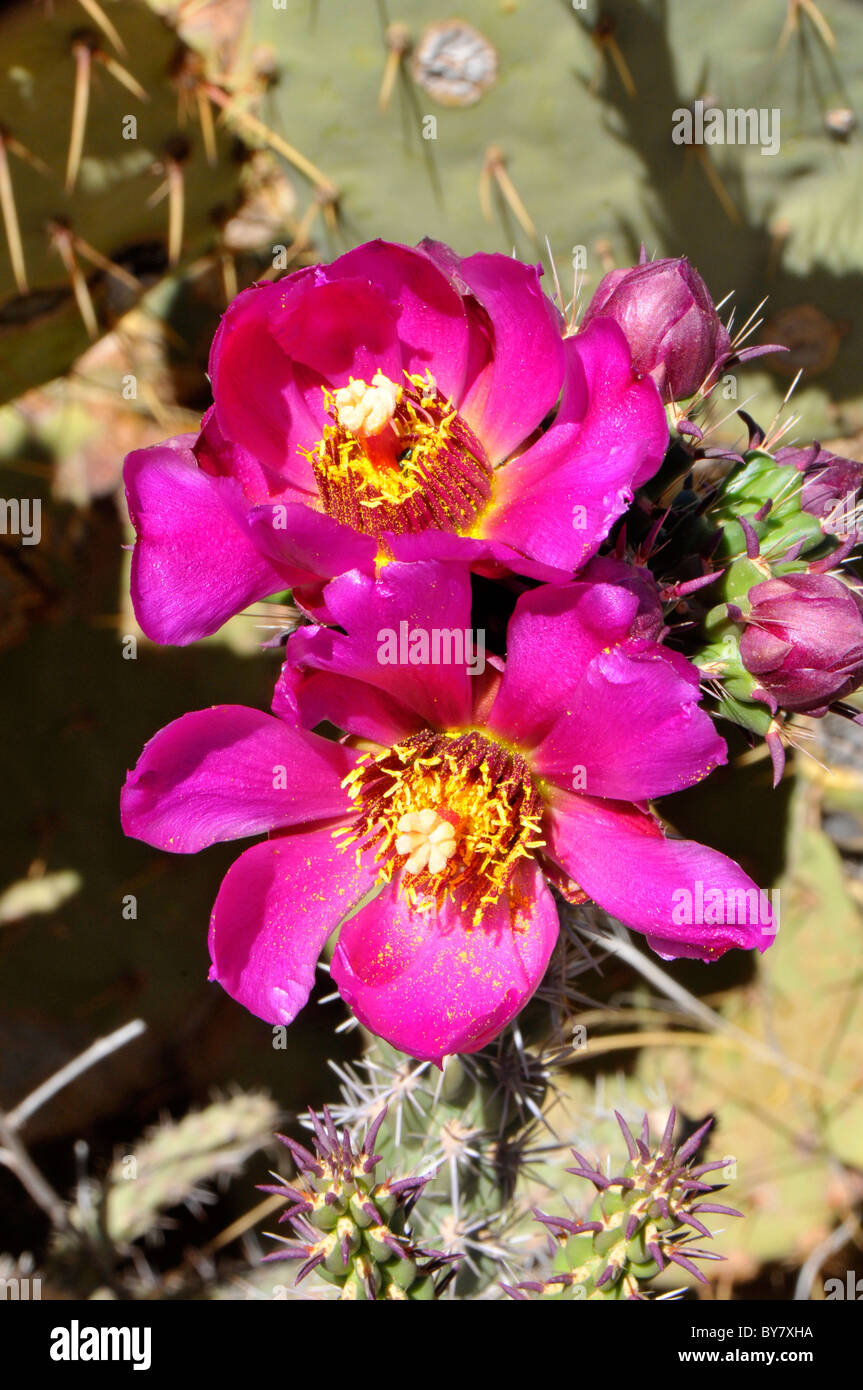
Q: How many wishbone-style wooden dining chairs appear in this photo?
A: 0